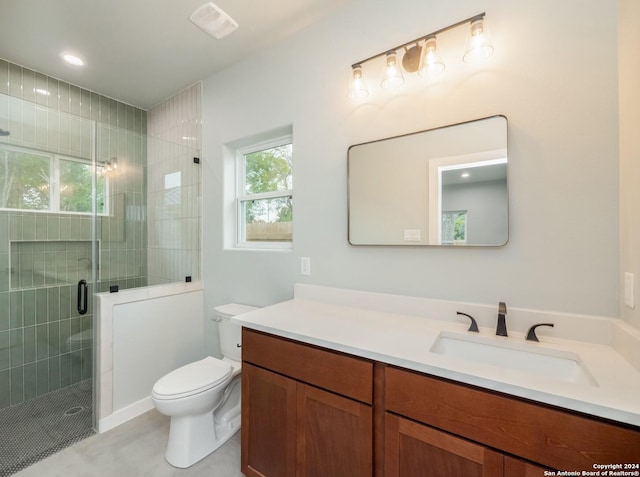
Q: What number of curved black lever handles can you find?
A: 2